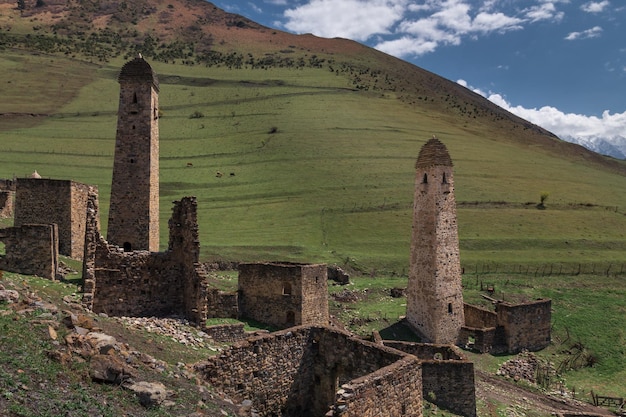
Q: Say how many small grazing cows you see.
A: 3